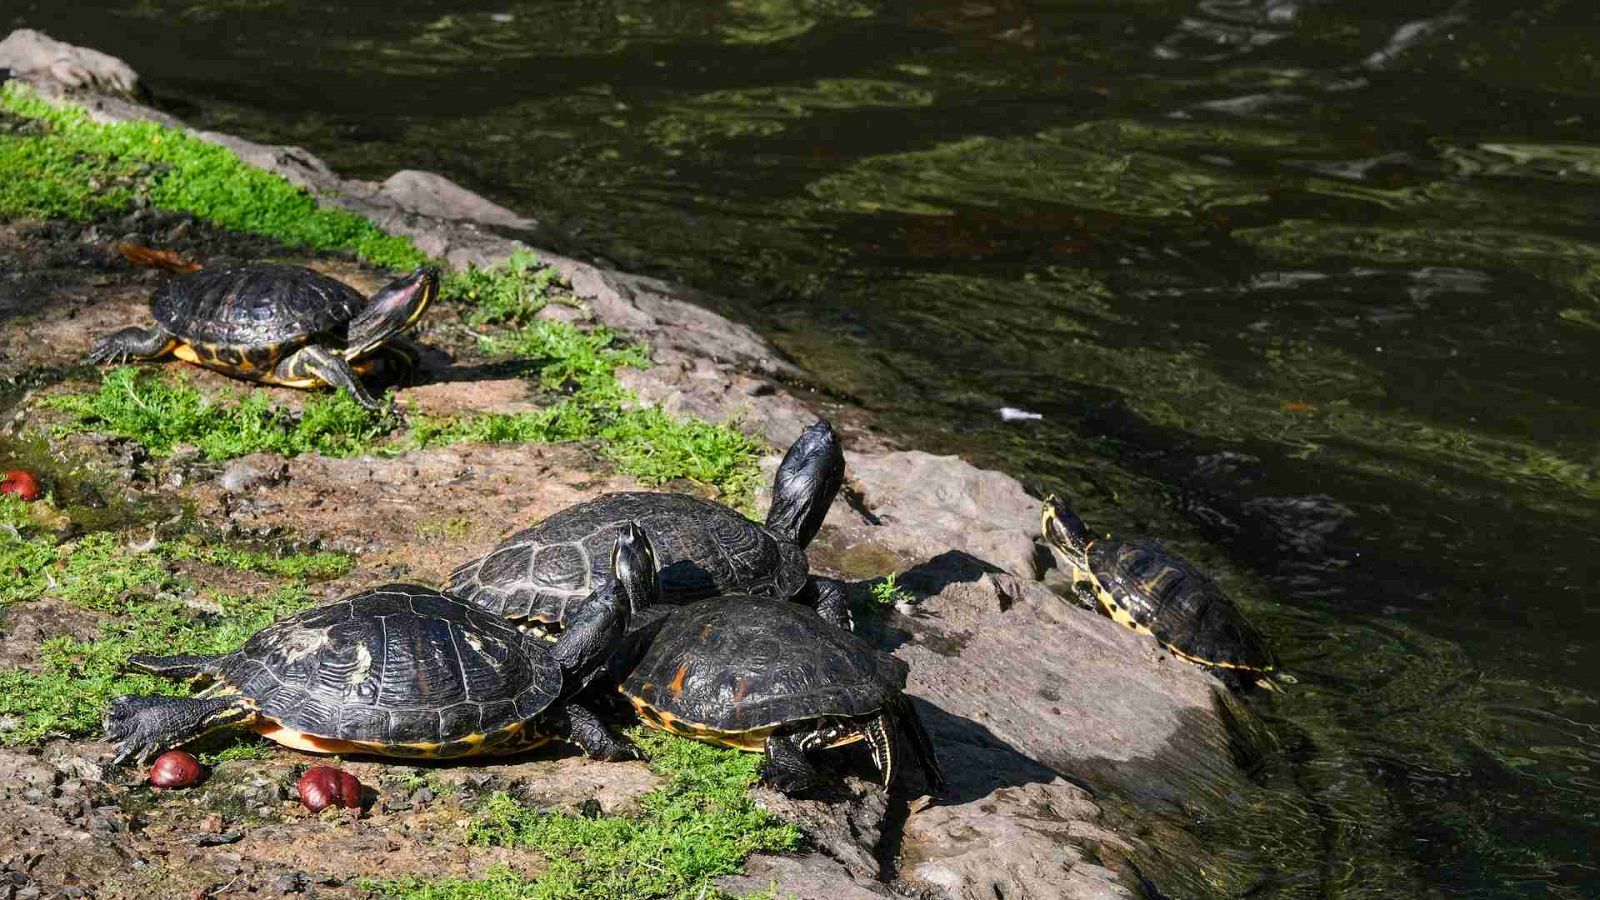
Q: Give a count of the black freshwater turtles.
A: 5